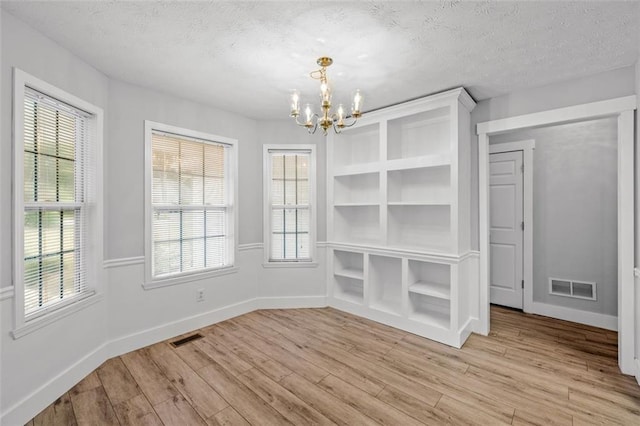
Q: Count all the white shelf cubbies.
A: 11